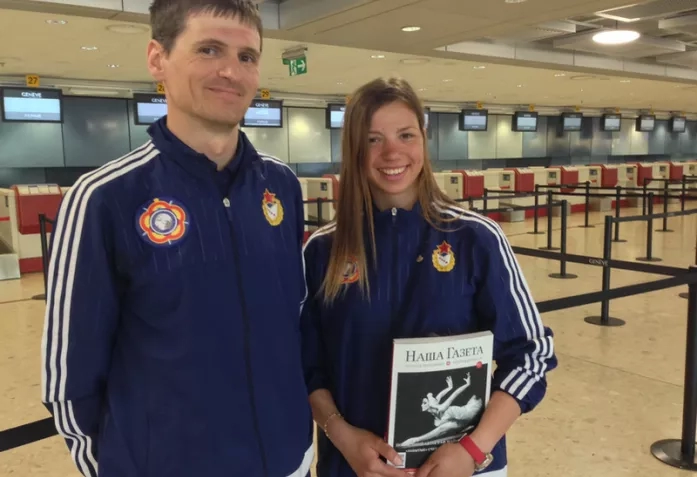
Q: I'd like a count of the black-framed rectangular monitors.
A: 11